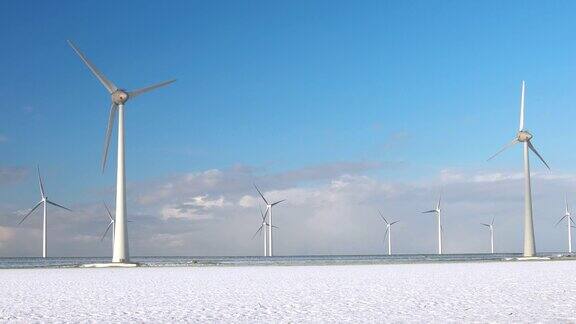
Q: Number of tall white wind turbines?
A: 10